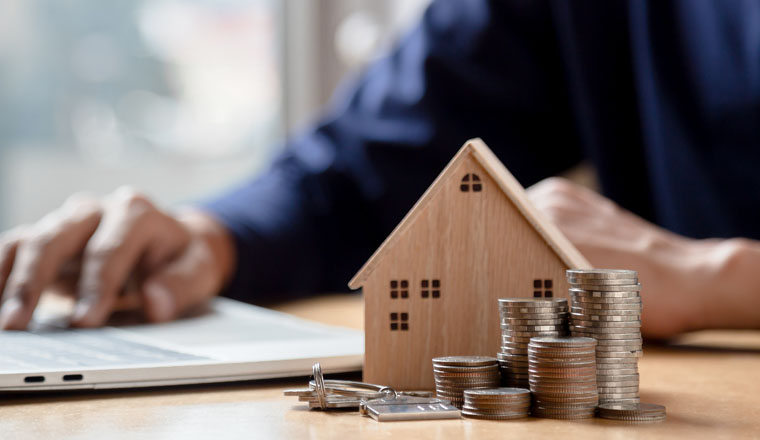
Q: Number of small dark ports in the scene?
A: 2